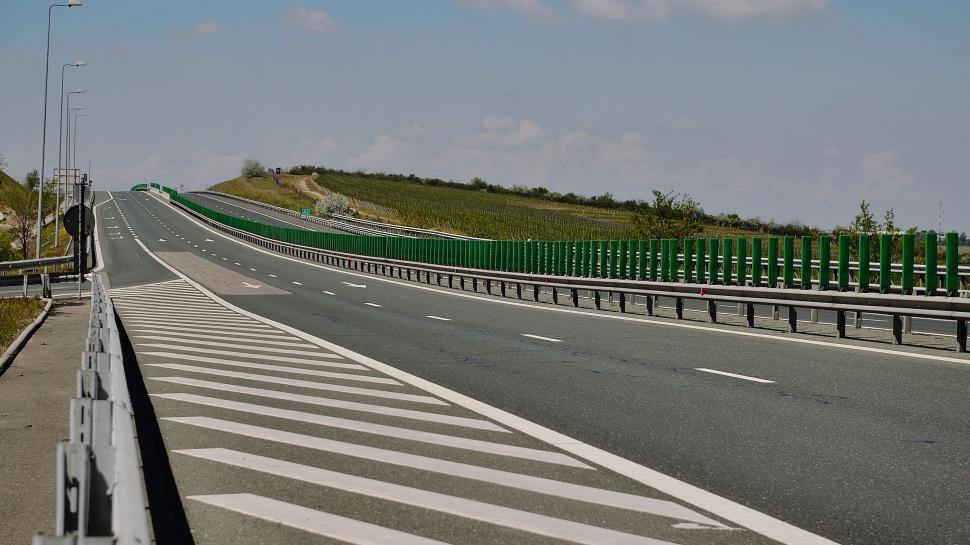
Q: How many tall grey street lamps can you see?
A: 5